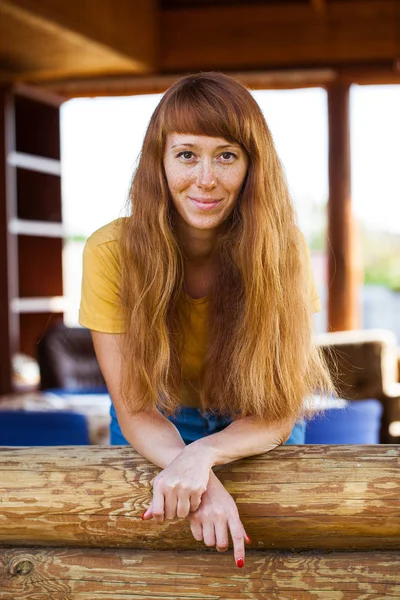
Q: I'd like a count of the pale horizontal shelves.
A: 3